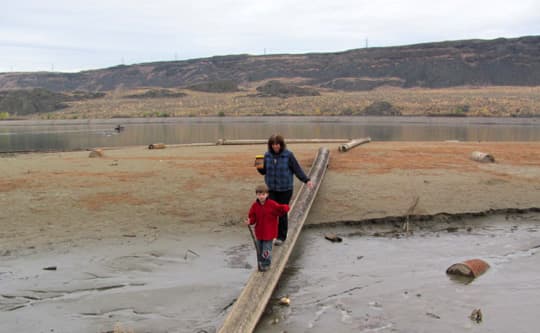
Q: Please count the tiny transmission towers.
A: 6